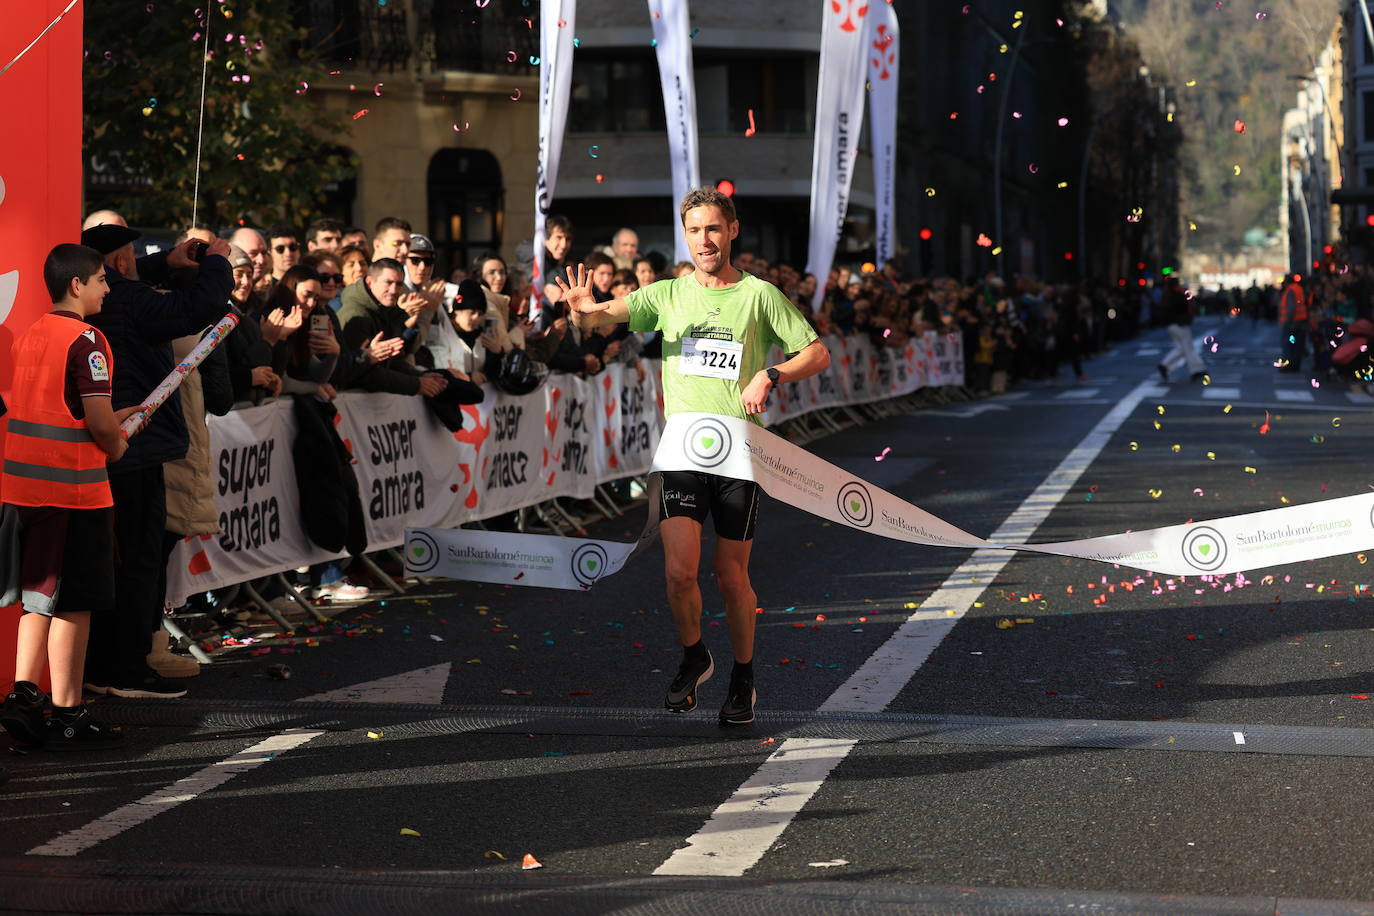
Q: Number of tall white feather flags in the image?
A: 4